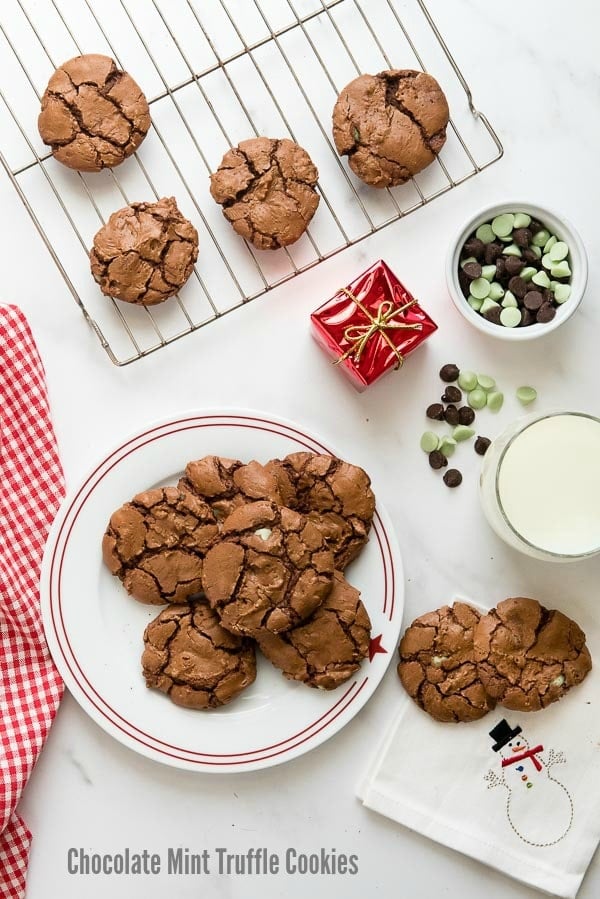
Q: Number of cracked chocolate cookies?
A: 12